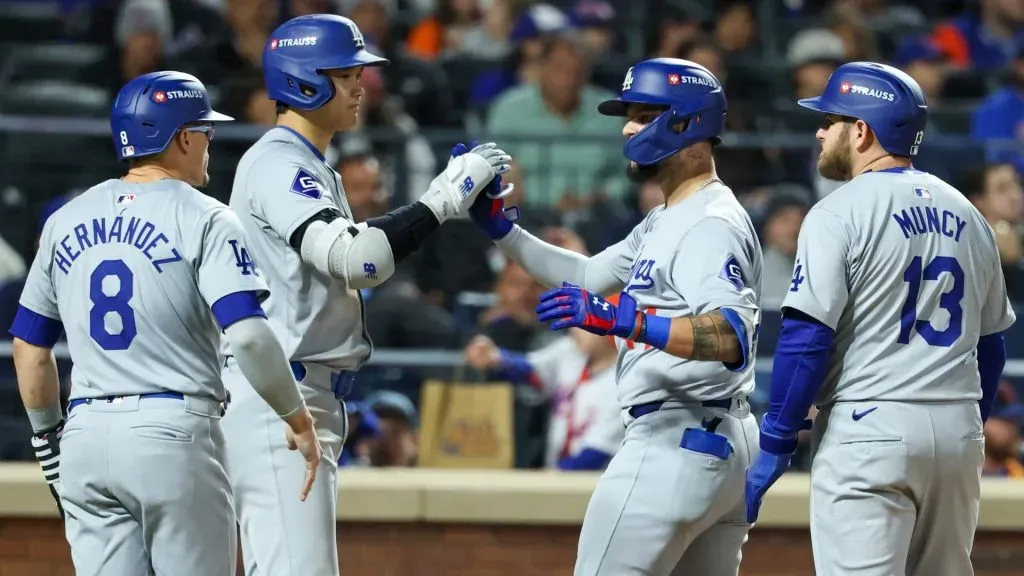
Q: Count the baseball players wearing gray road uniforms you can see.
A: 4